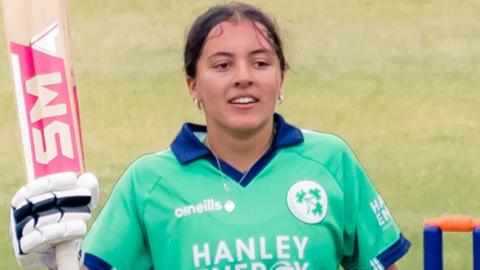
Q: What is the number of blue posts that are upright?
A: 2